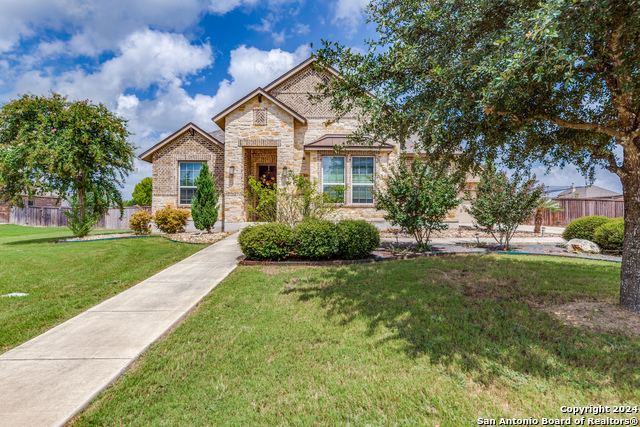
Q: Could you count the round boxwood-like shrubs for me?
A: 5